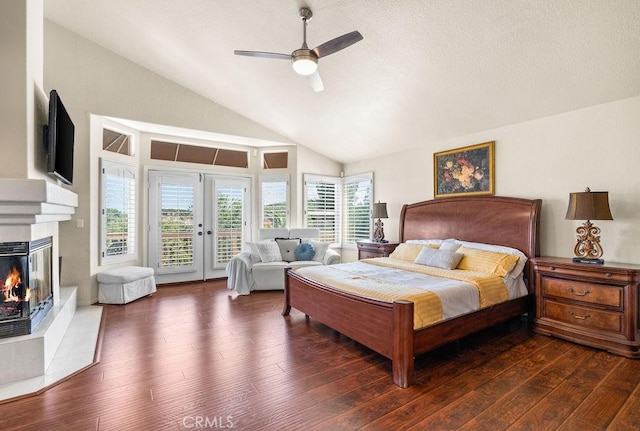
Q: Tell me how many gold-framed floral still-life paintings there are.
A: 1